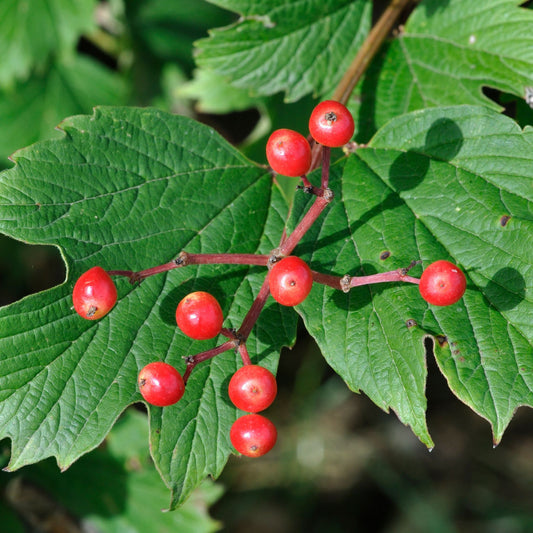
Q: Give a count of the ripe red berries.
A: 9